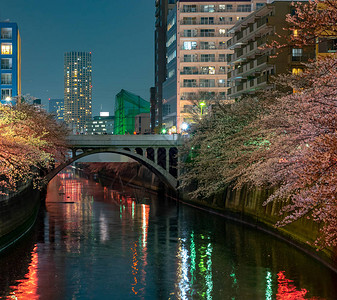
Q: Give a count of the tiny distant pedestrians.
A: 0